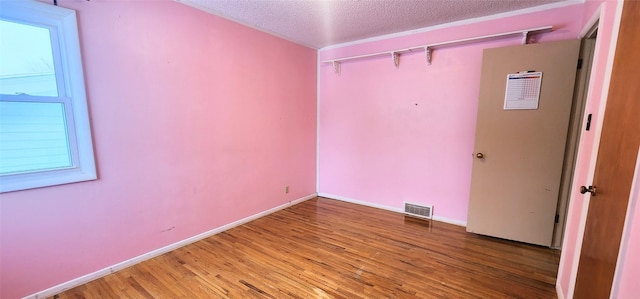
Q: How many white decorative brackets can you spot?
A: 4